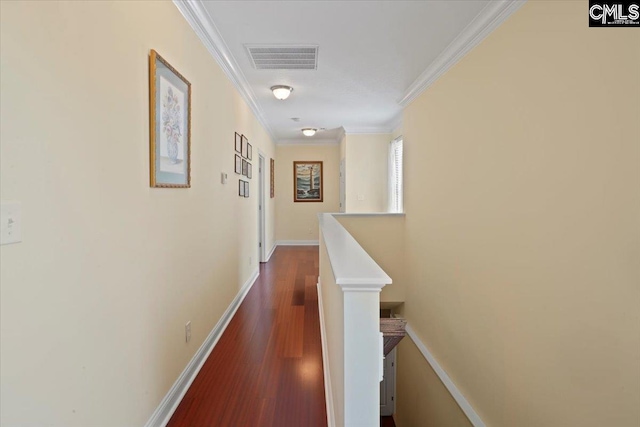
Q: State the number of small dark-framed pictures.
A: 8